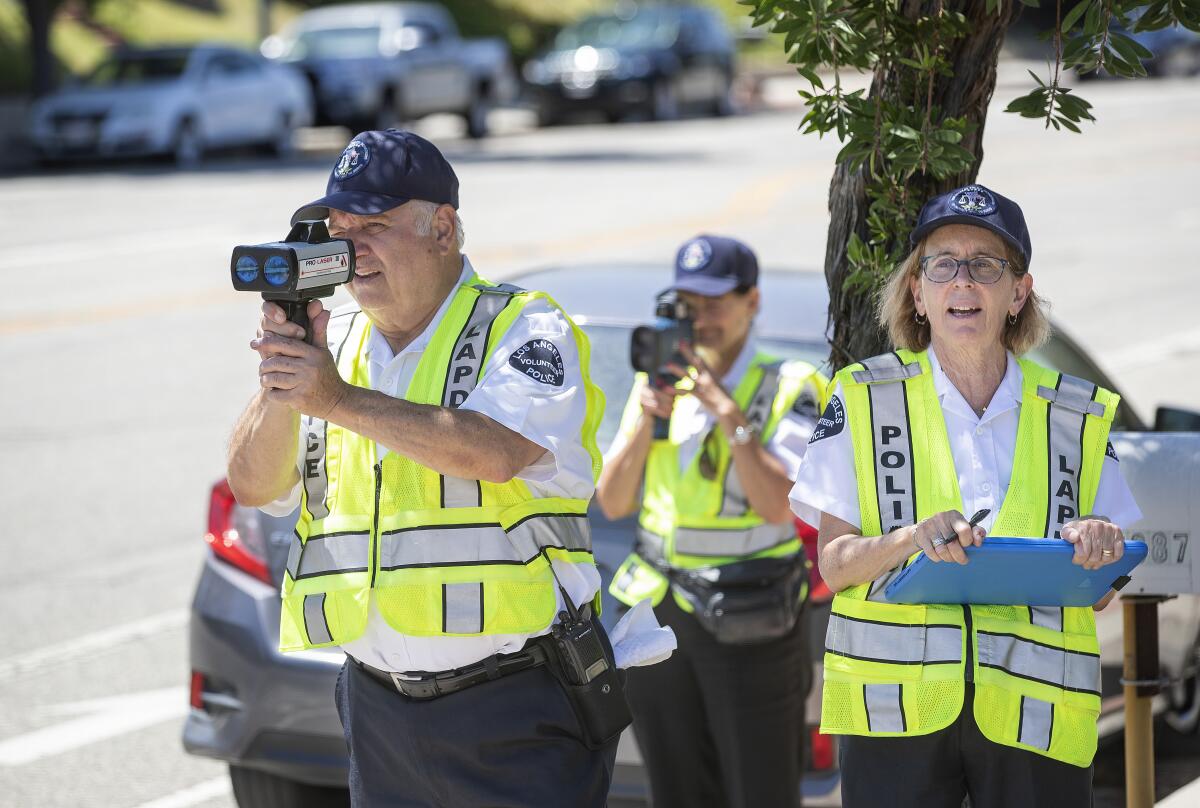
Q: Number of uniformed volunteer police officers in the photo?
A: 3